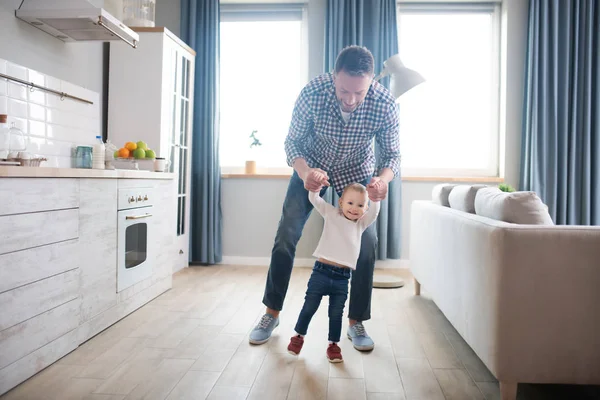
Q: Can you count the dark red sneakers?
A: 2